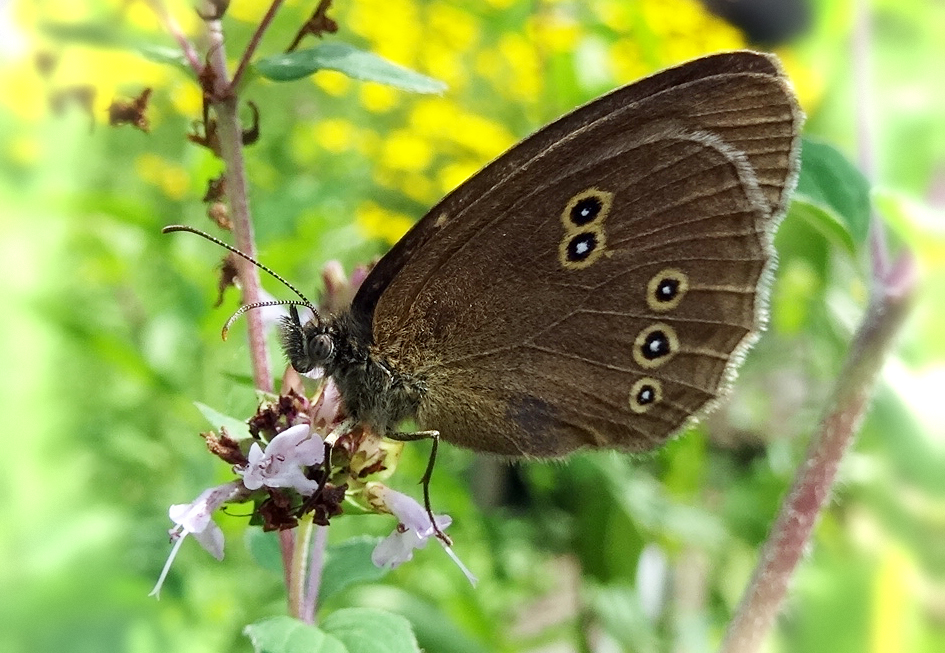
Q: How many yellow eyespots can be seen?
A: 5